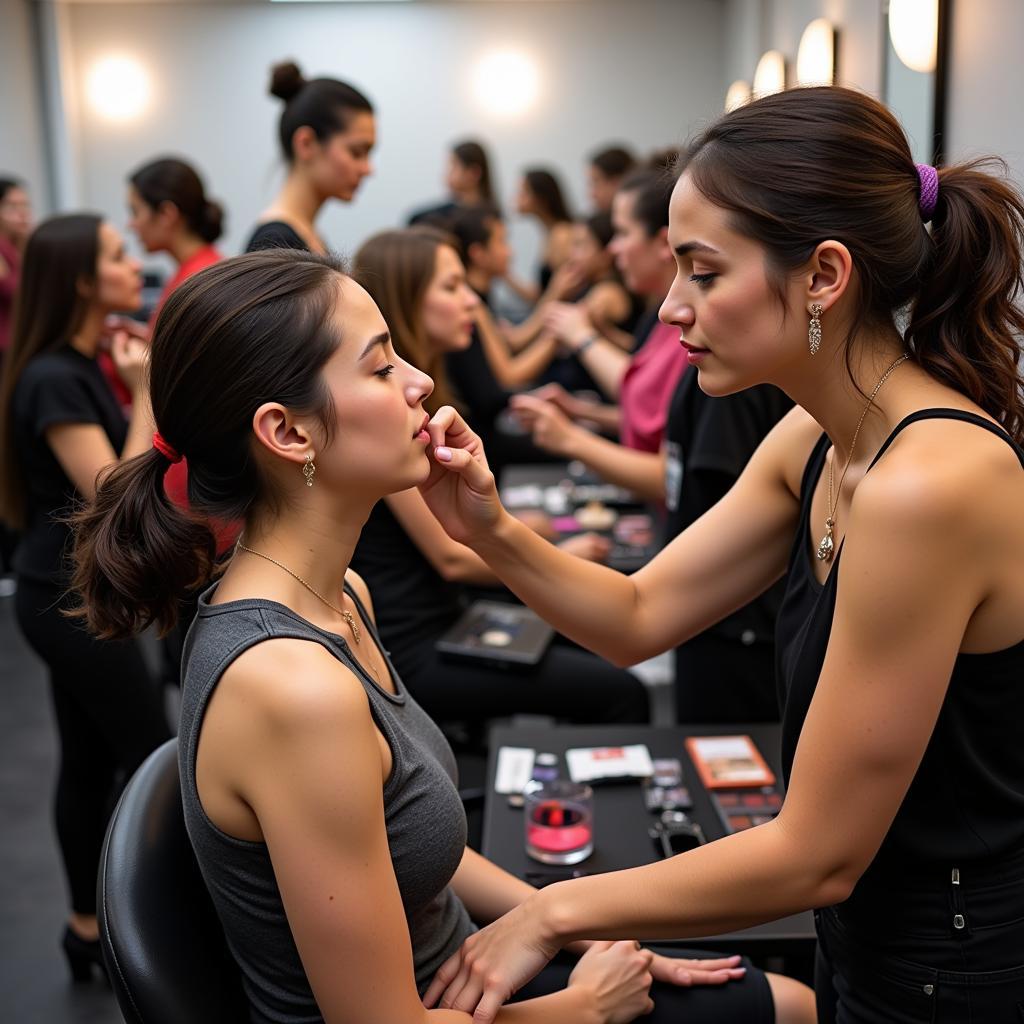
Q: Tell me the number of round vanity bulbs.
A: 6